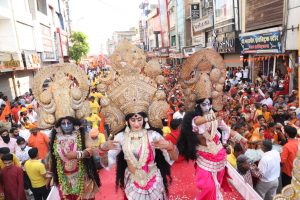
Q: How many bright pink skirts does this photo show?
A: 1